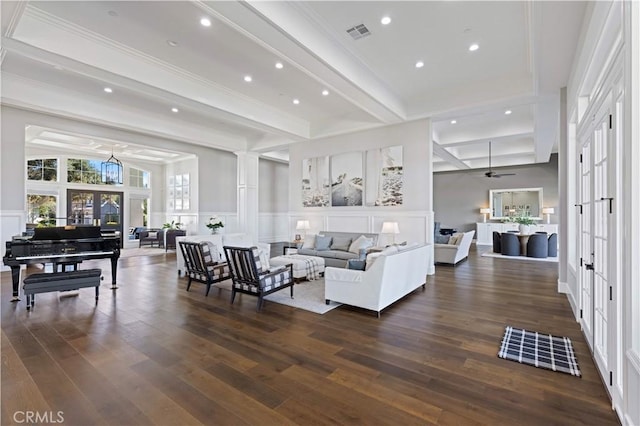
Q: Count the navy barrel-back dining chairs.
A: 6